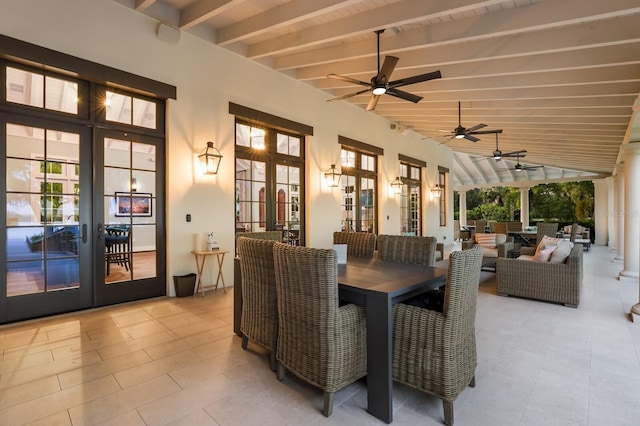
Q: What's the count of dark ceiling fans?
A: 4